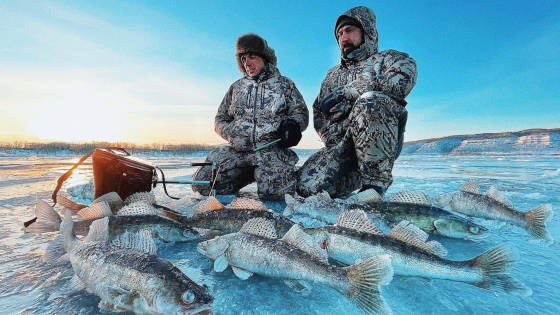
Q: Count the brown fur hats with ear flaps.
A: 1